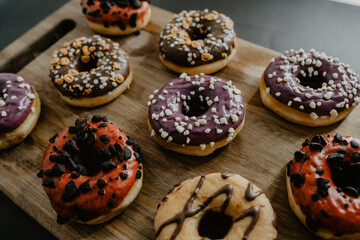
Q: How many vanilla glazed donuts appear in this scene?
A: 1